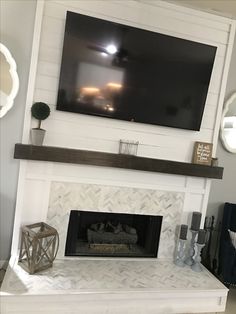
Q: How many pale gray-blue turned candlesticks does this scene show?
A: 3